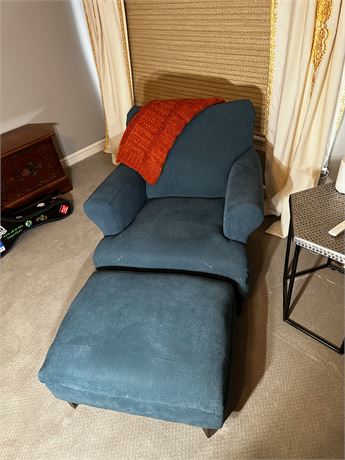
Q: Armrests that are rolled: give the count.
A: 2